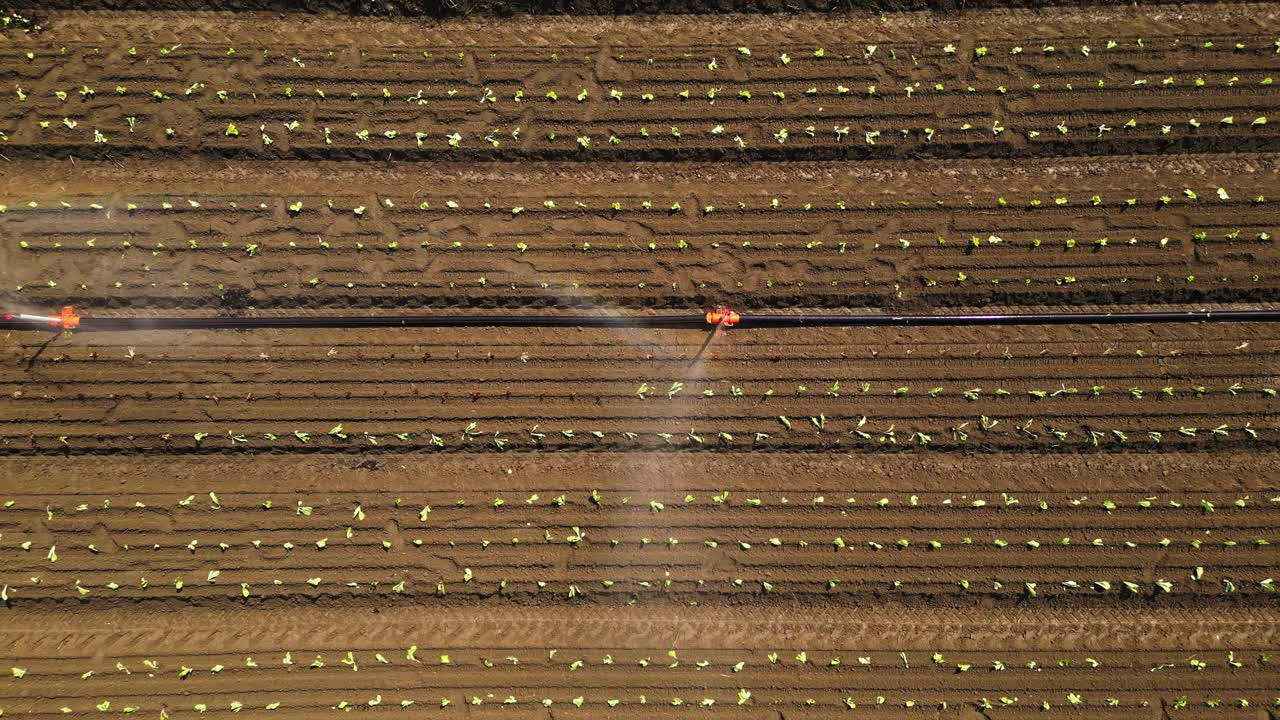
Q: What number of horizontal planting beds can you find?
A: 5